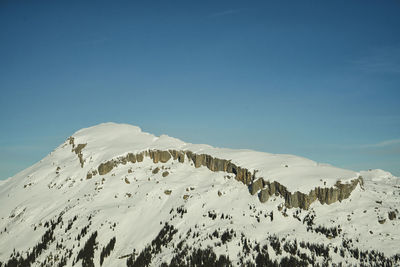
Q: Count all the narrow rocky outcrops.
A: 2